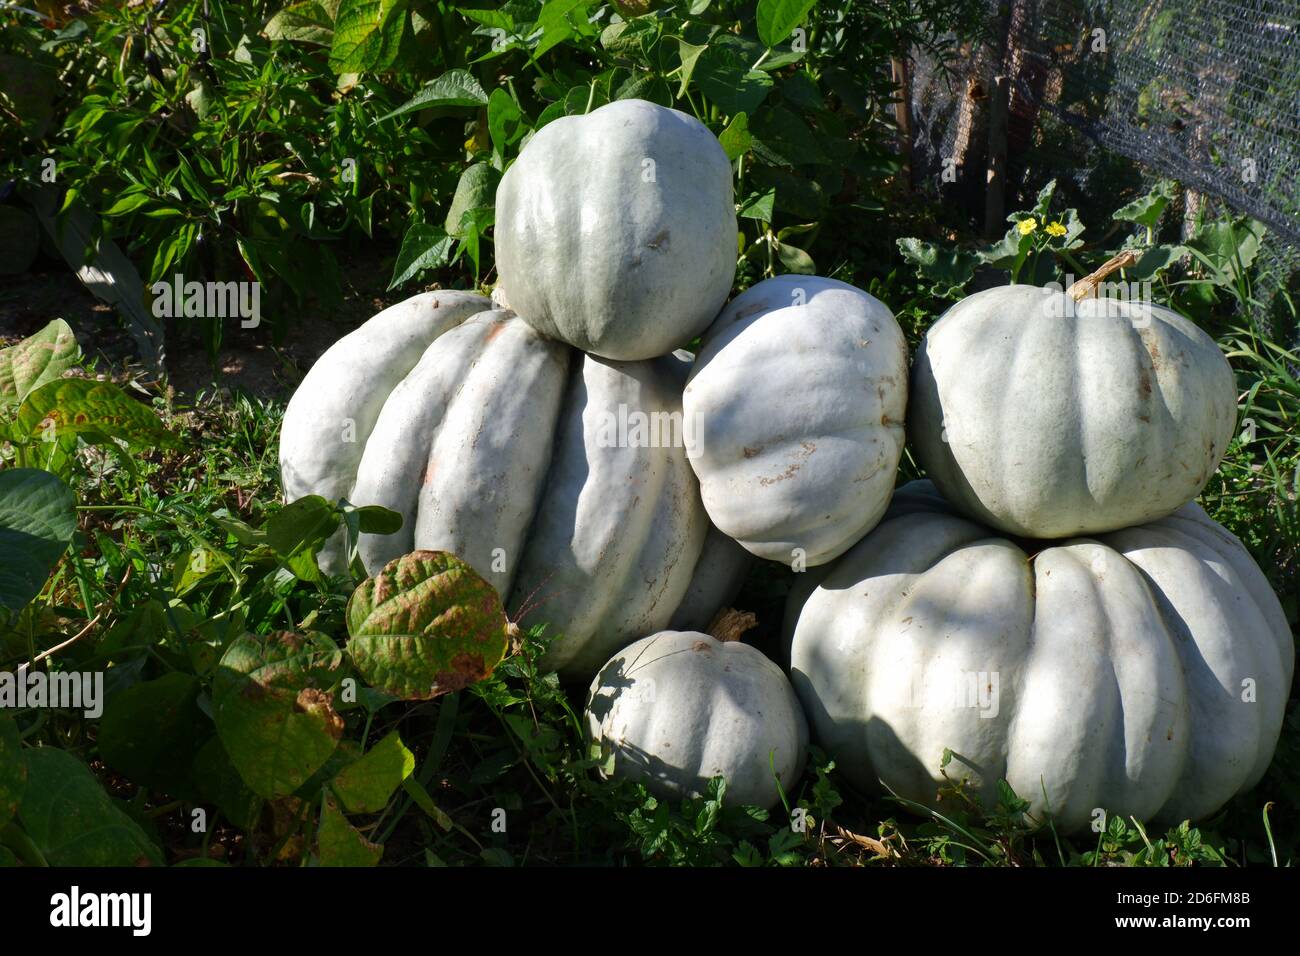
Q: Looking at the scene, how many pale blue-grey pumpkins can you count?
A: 6